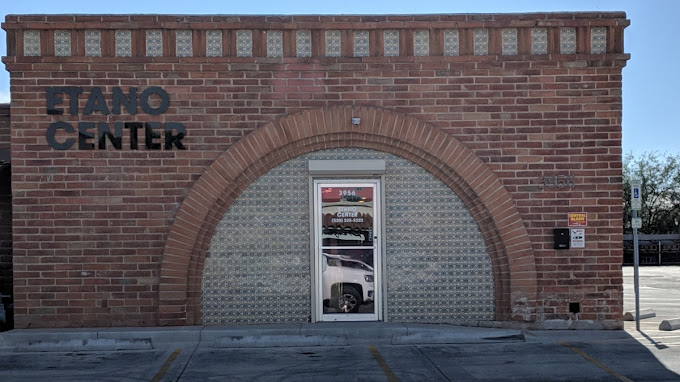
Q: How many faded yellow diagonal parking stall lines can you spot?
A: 3